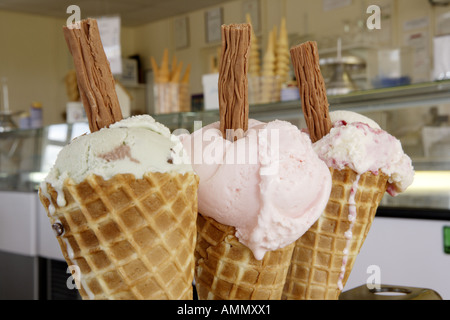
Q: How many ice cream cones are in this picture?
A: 3